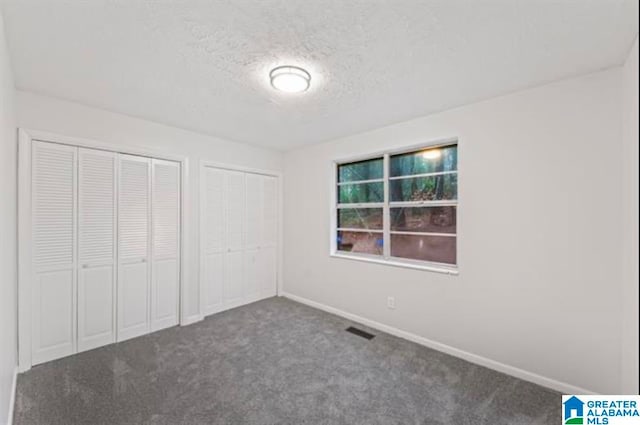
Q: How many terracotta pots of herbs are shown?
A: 0